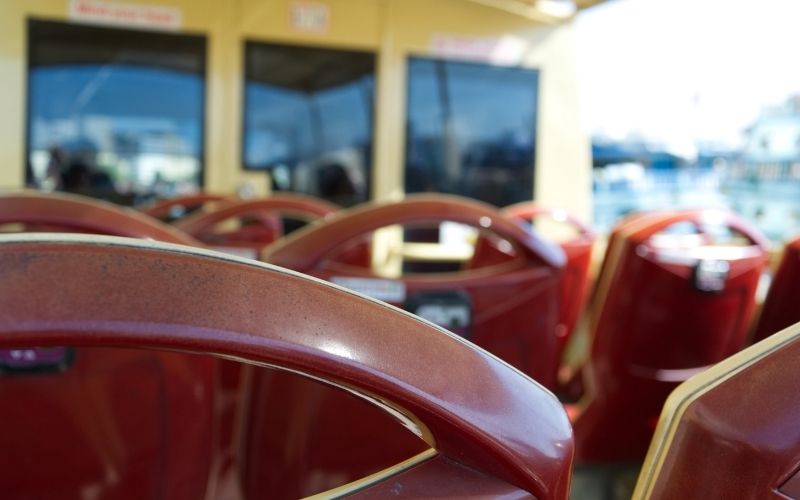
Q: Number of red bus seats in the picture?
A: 9